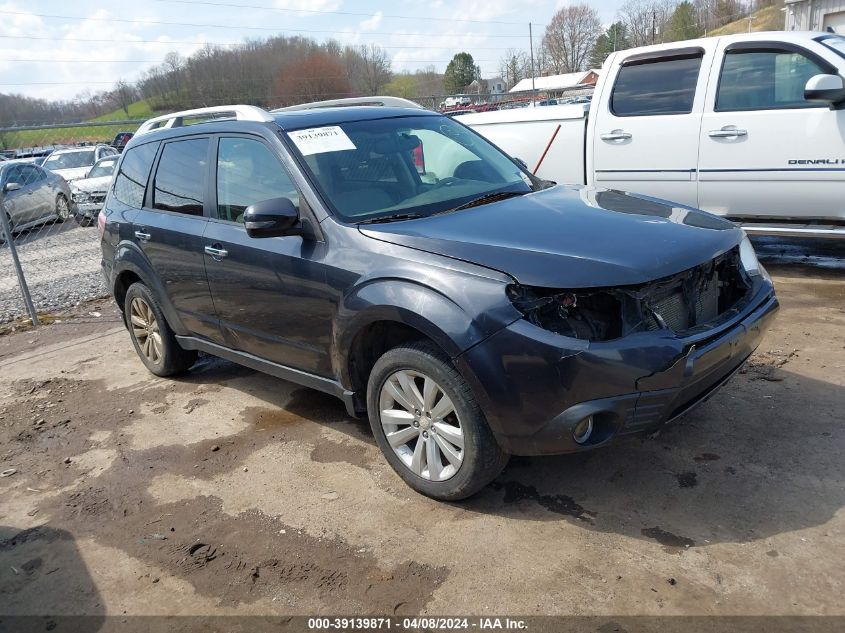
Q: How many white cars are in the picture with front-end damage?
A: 1